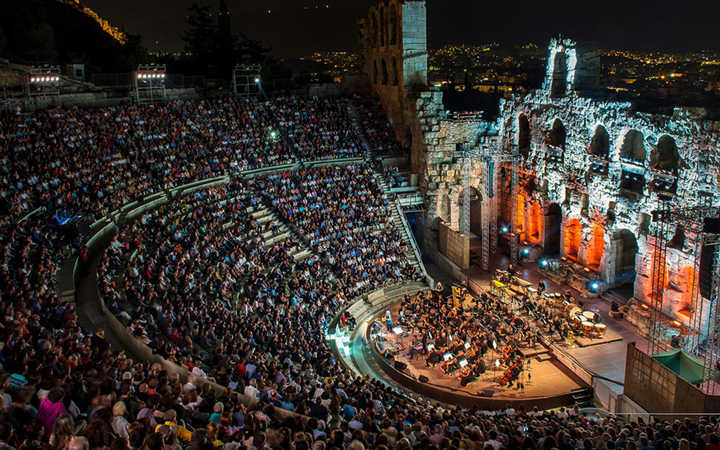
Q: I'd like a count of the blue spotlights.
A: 4